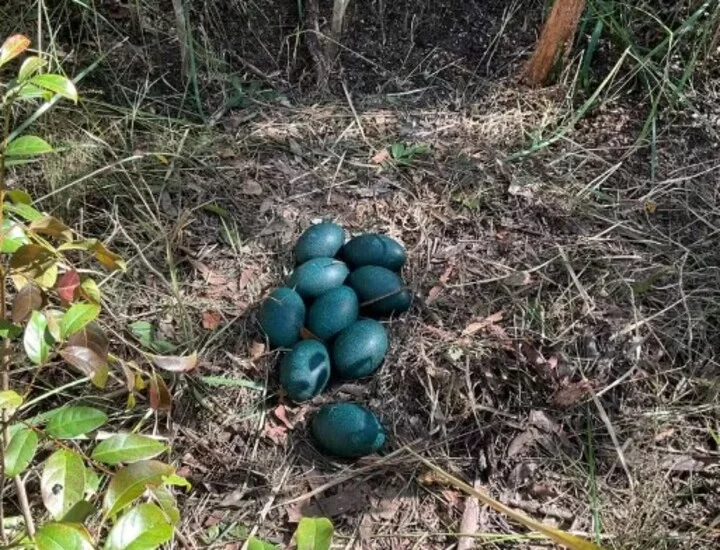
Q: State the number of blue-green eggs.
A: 9